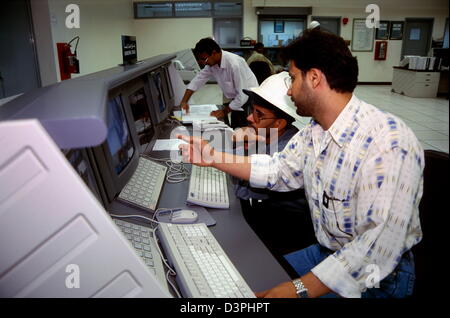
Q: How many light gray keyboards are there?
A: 4